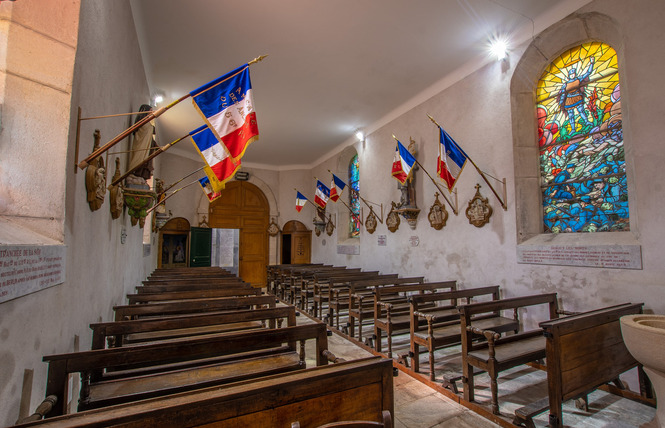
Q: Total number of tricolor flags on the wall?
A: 8